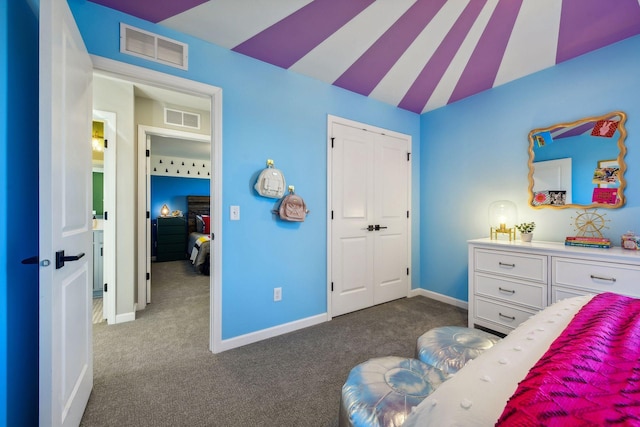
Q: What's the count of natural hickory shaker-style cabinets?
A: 0